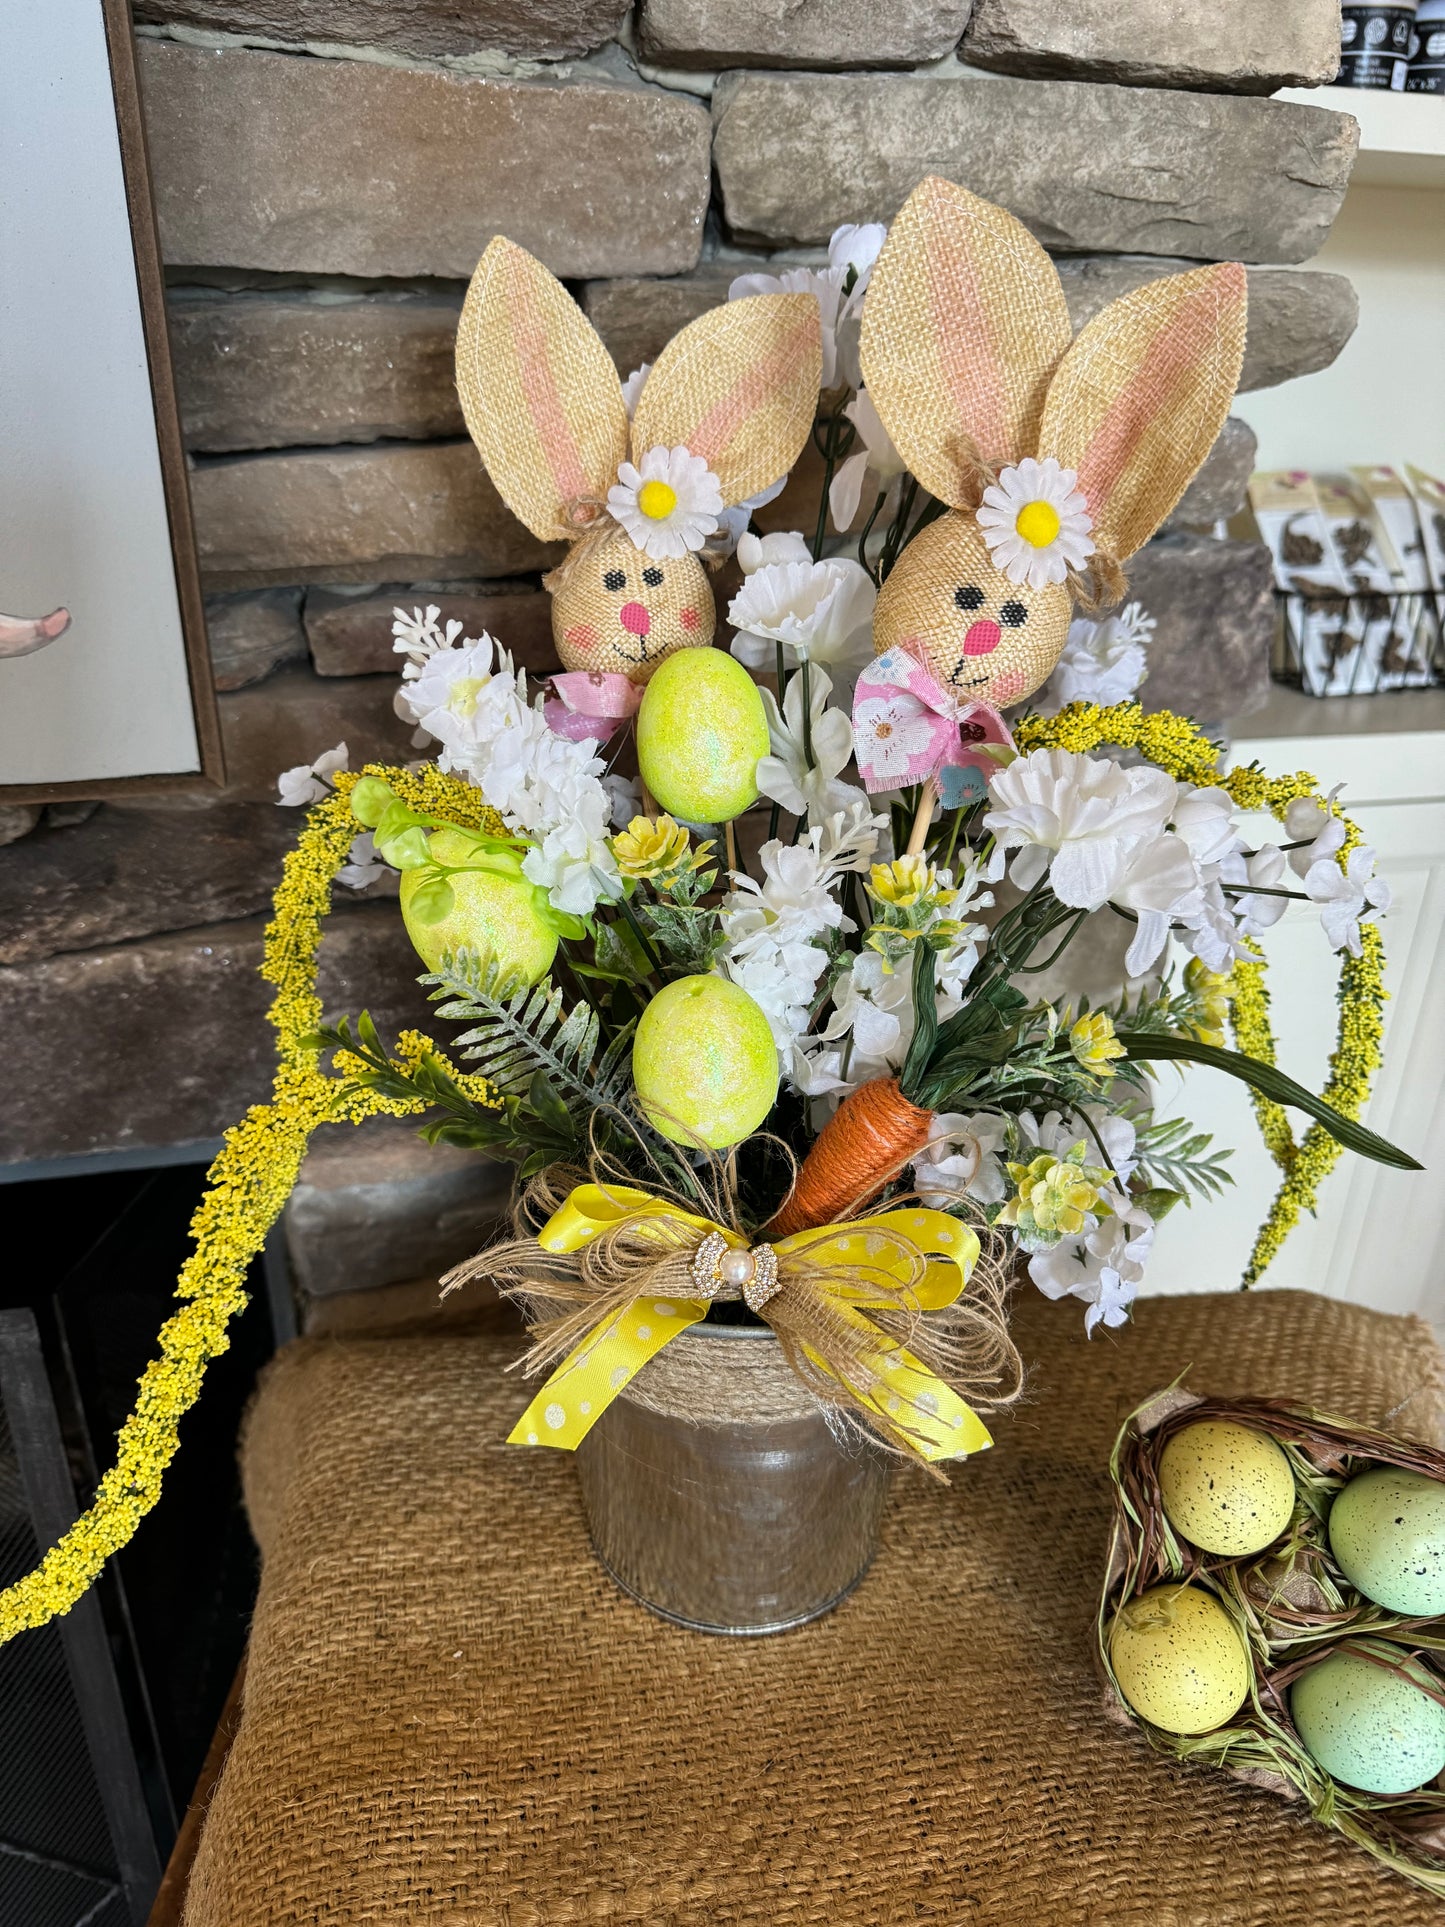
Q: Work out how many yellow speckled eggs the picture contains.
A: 2